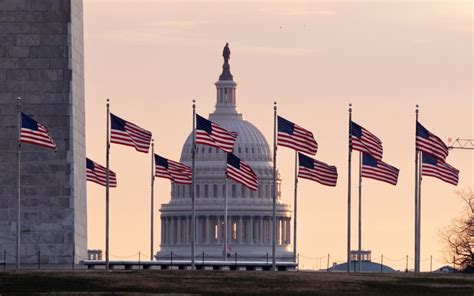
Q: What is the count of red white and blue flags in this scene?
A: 12